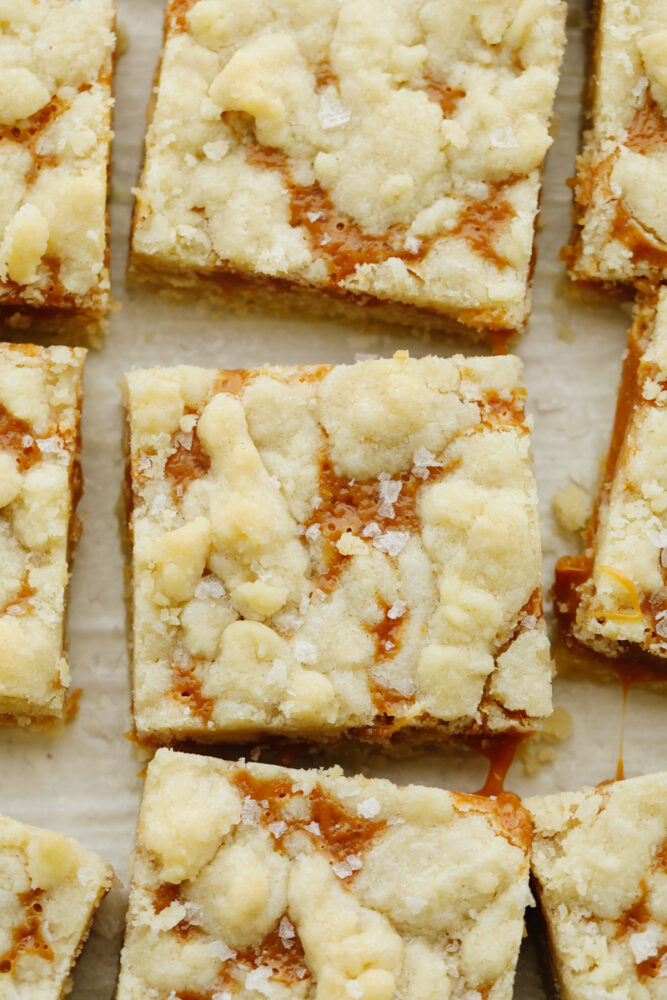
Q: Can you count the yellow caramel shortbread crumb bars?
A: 9